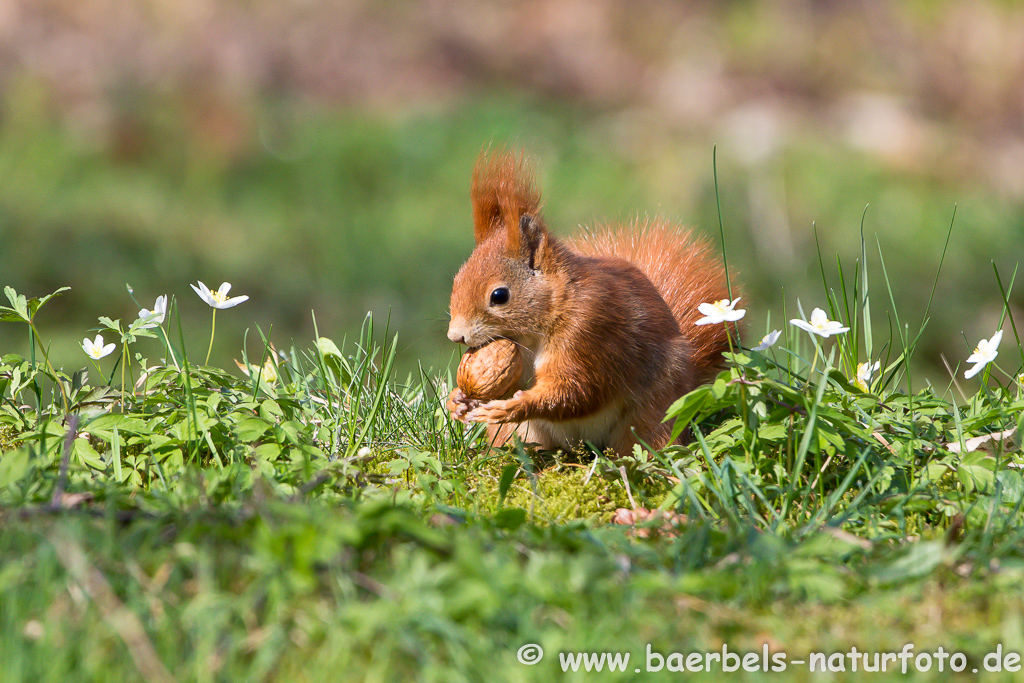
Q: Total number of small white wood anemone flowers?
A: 8